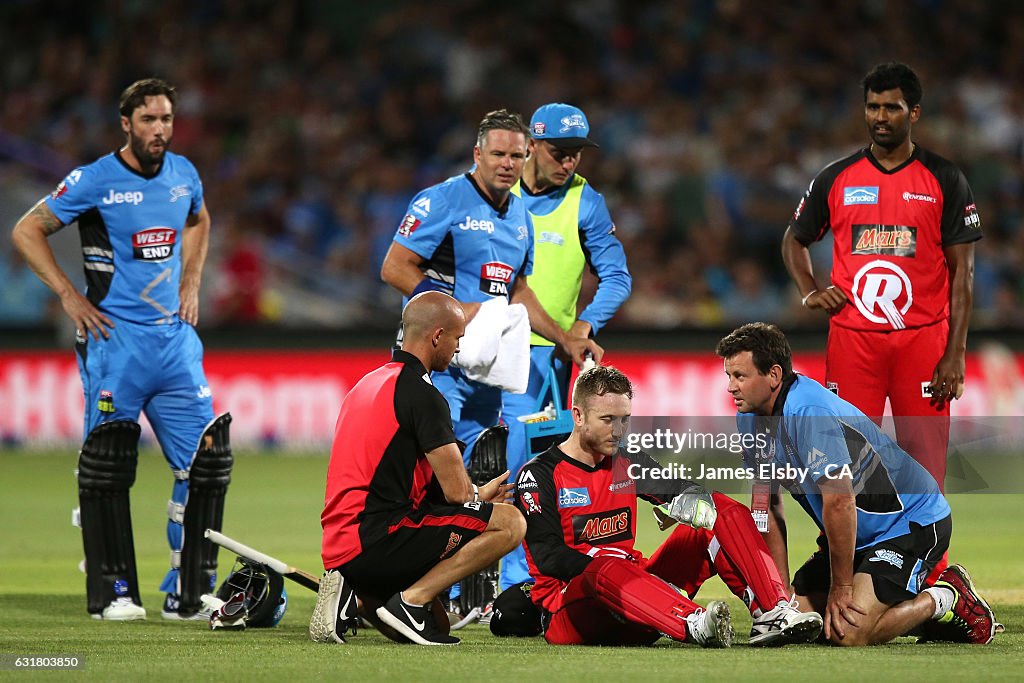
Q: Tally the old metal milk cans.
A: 0